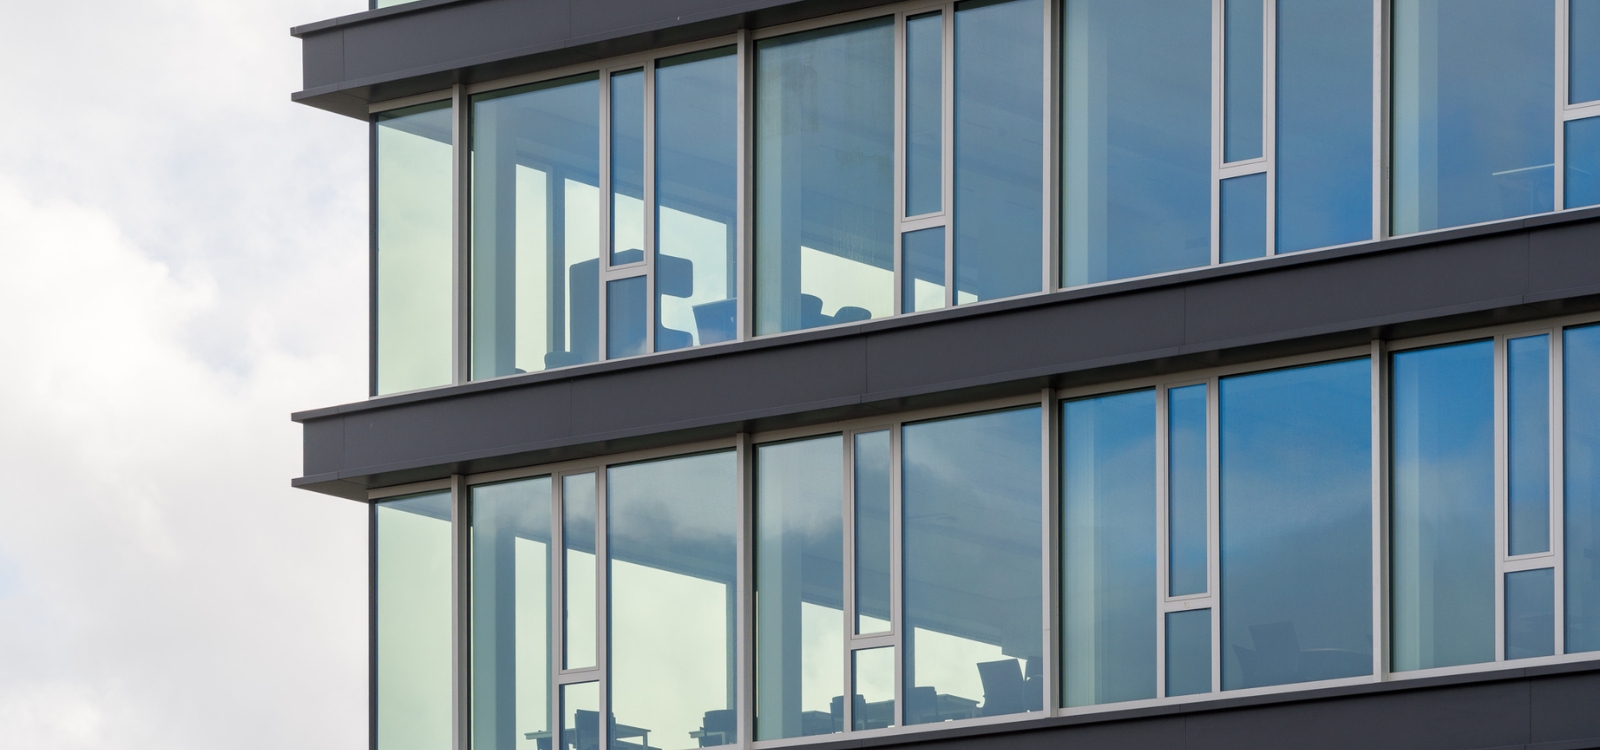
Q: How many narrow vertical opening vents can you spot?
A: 8